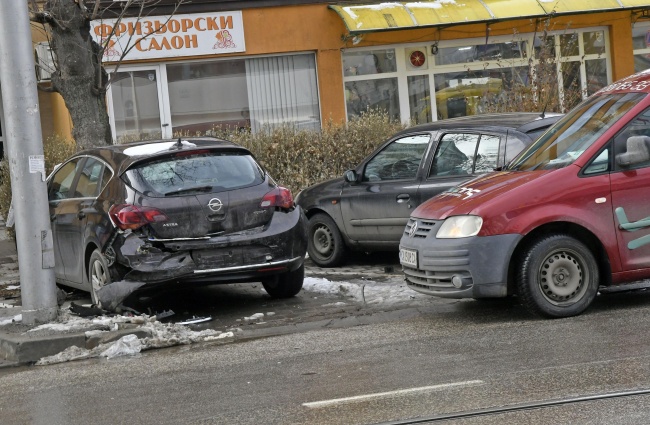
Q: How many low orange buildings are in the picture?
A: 1